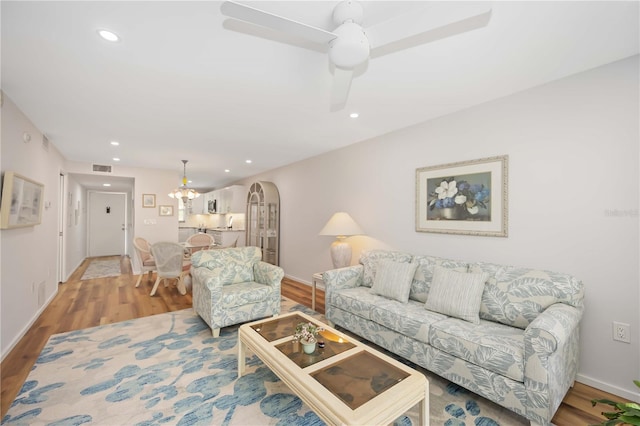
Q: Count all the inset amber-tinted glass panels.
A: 3